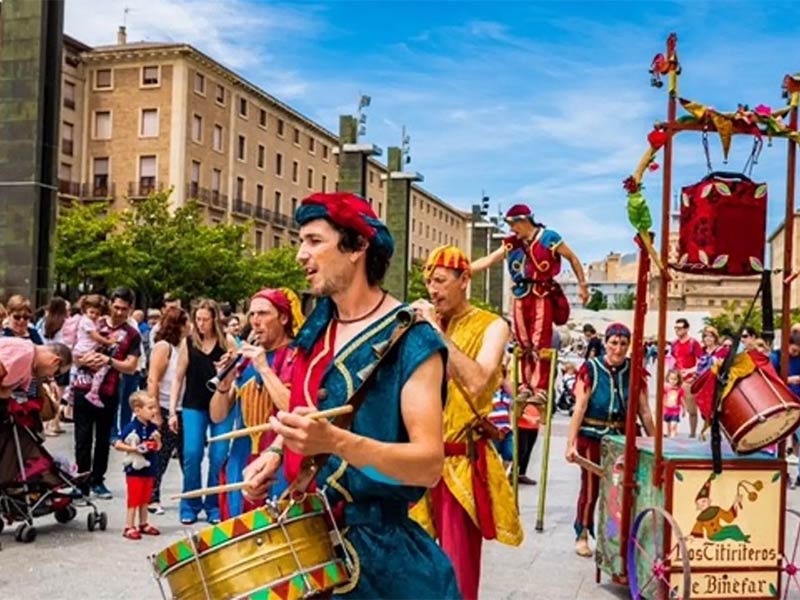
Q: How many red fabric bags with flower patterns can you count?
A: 1